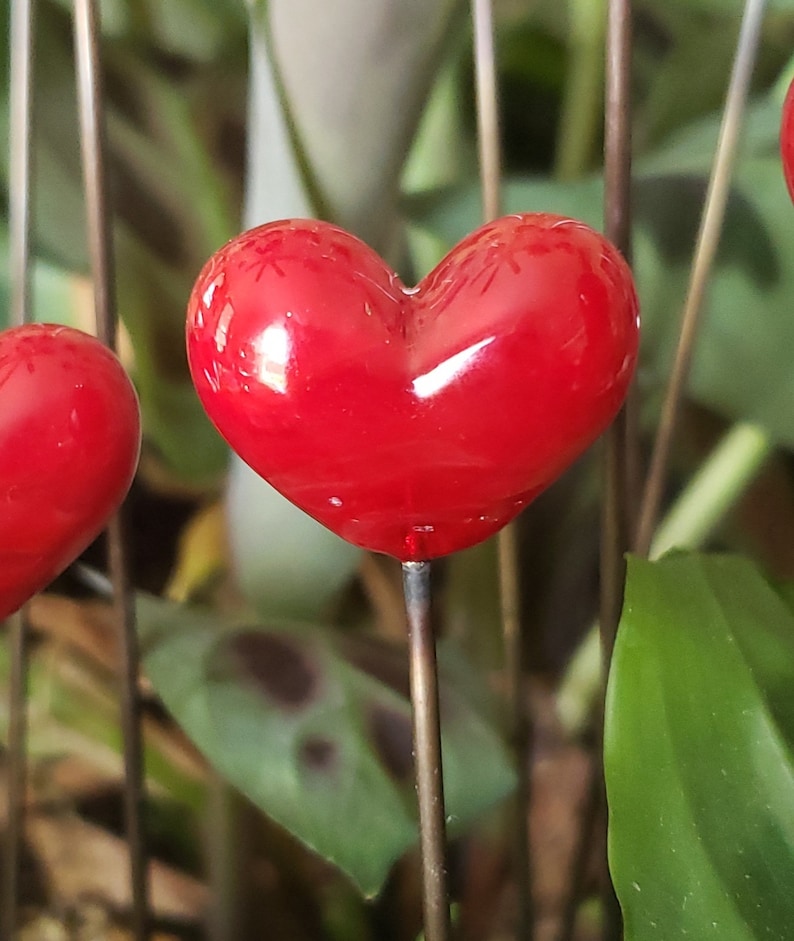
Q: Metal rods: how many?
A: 6